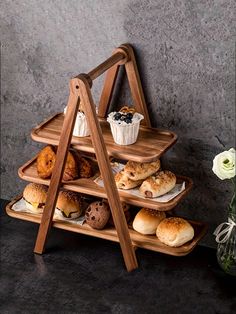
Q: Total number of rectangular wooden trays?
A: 3